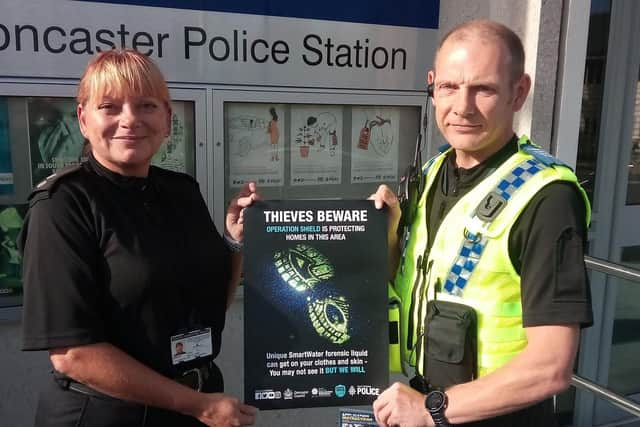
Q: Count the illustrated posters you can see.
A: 3